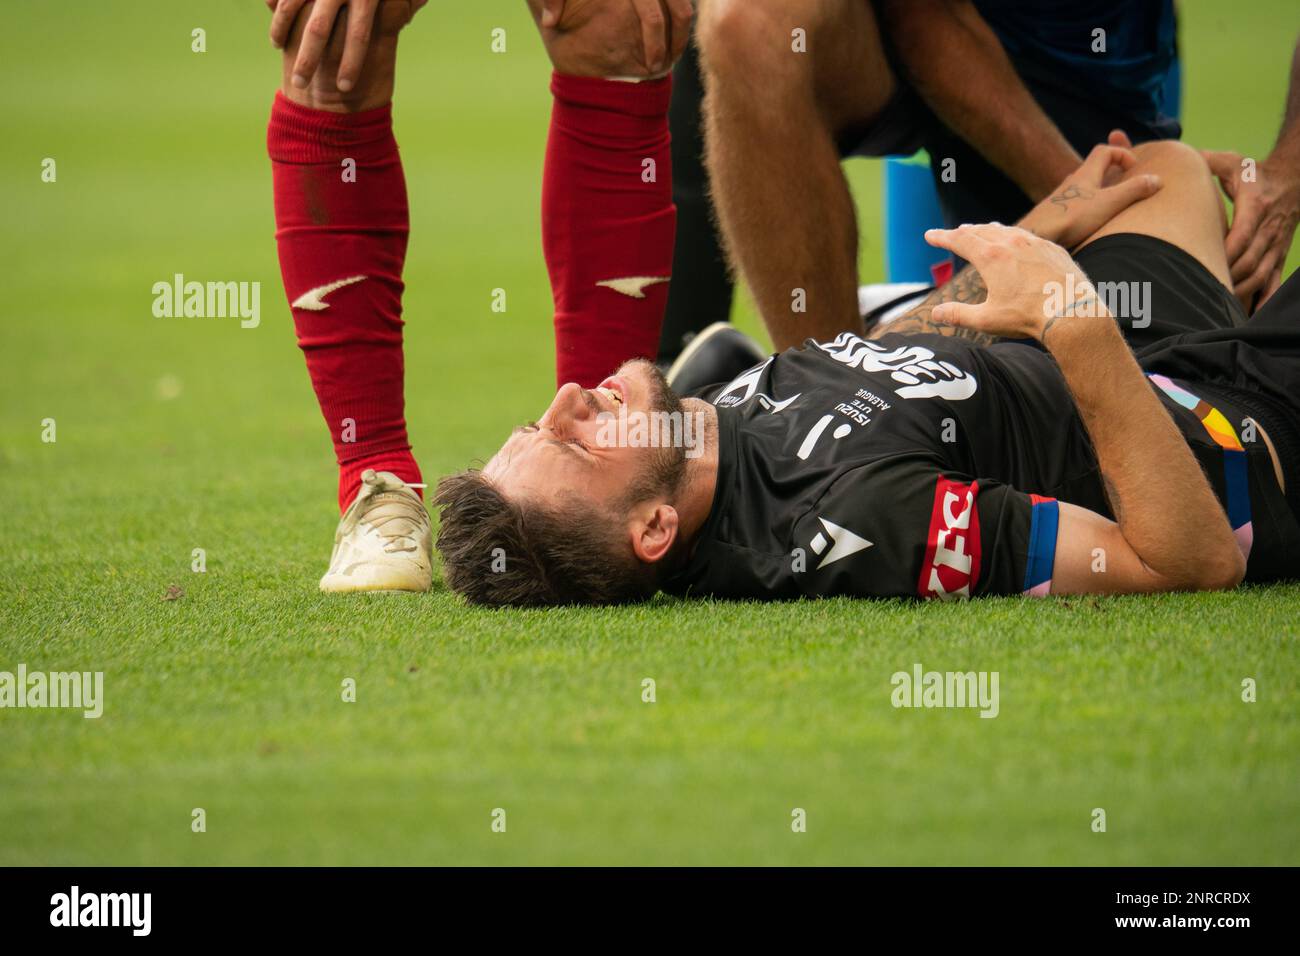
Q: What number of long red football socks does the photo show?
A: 2